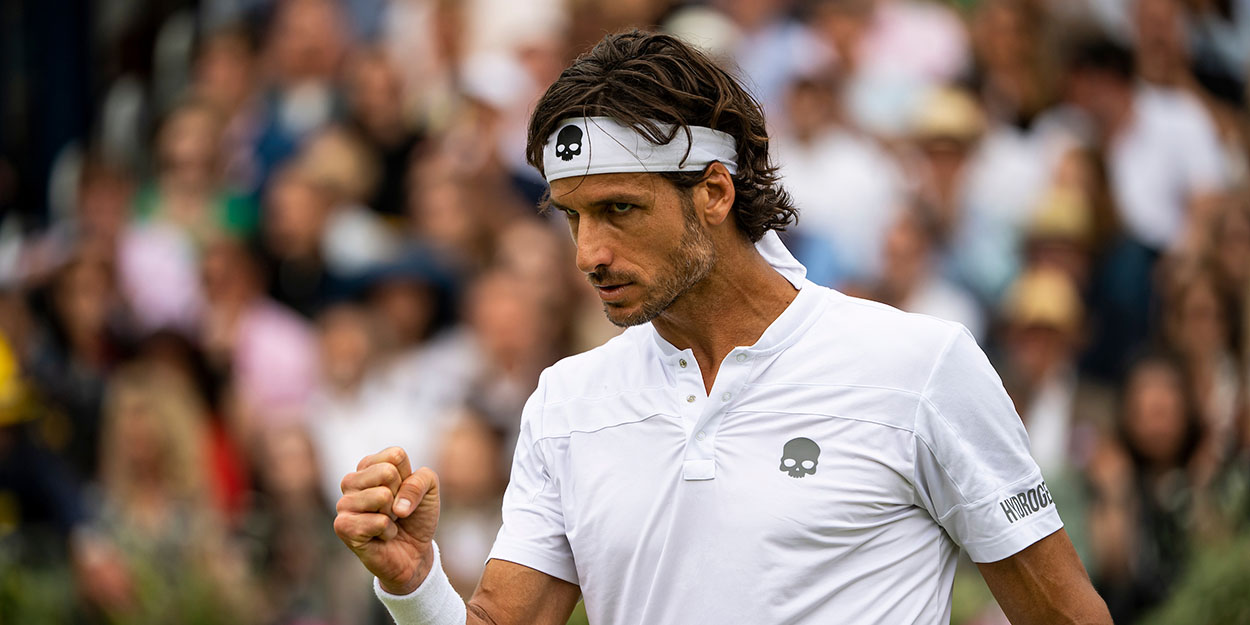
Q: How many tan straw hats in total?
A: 3